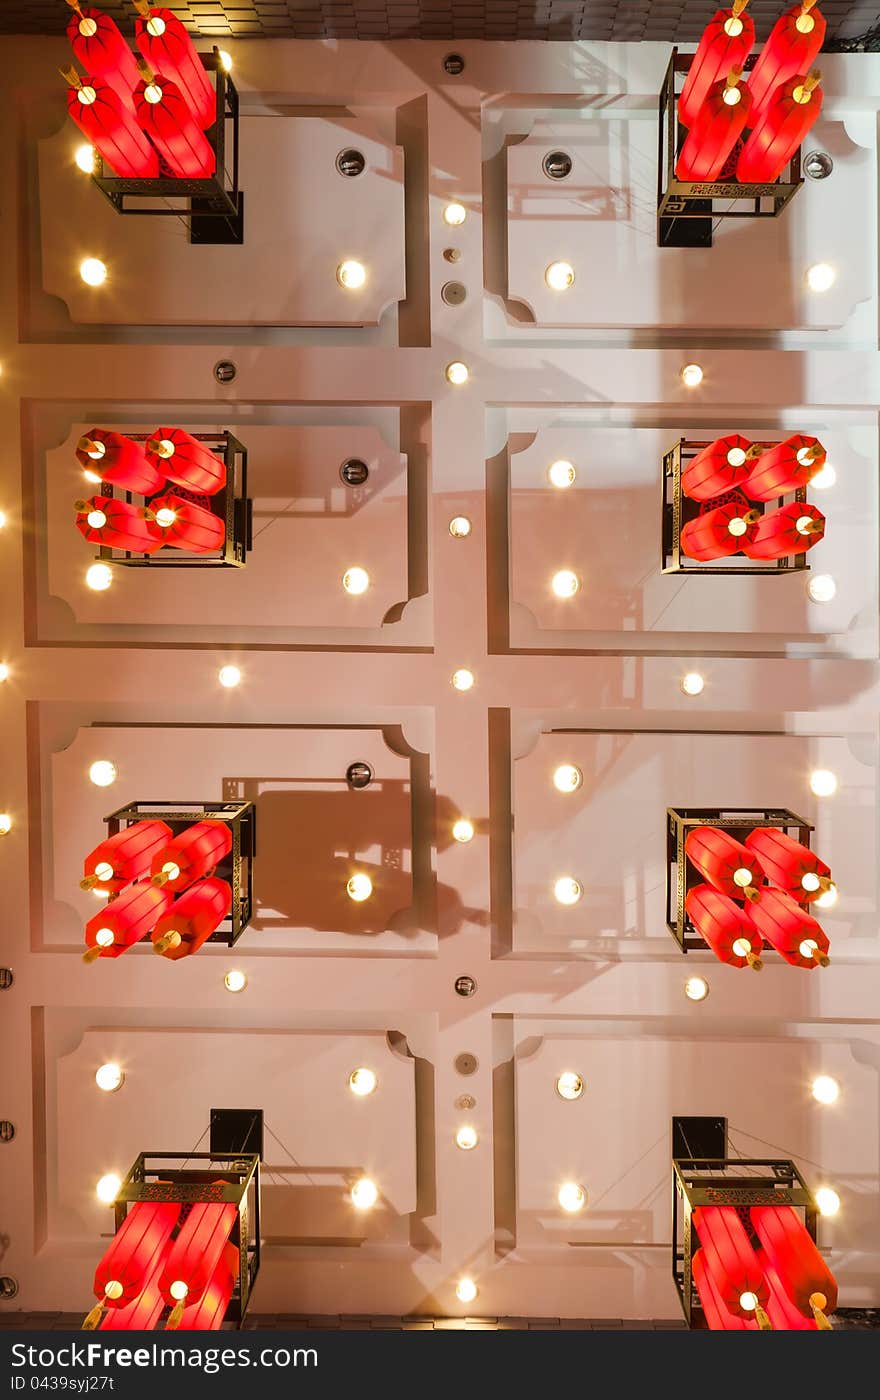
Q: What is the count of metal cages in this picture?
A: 8